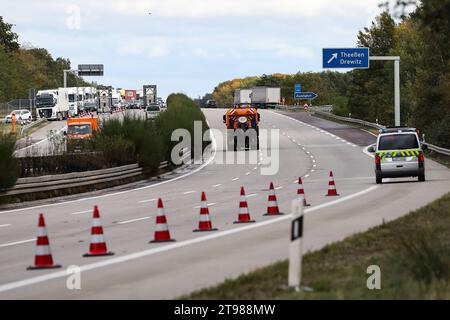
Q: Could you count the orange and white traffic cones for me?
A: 8